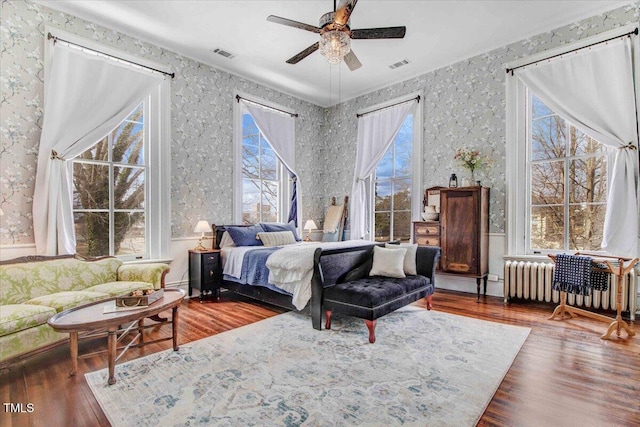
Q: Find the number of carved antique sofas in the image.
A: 1